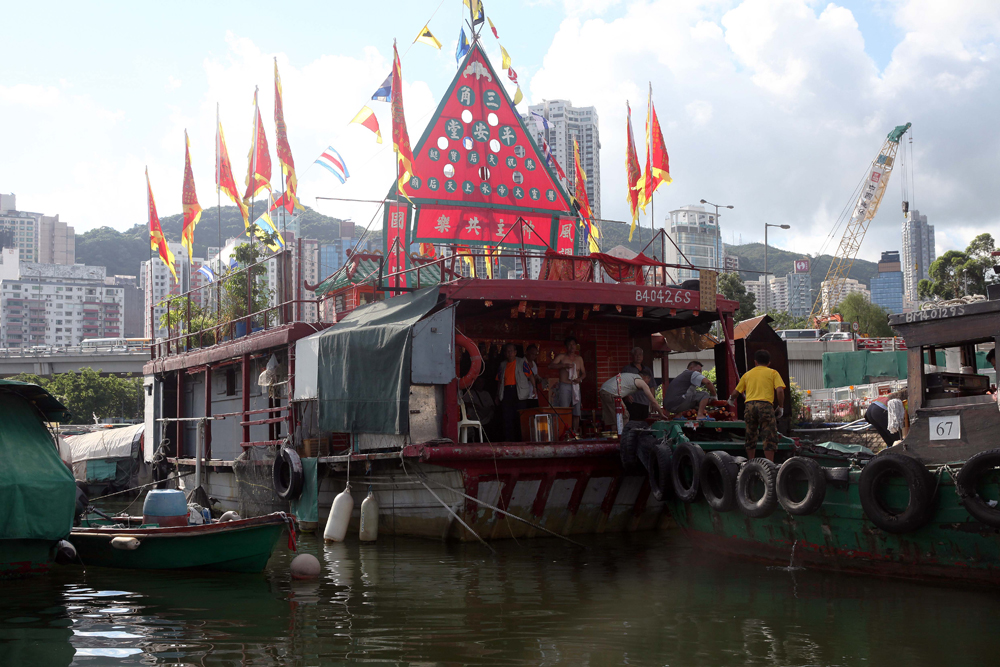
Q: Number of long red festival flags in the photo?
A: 9